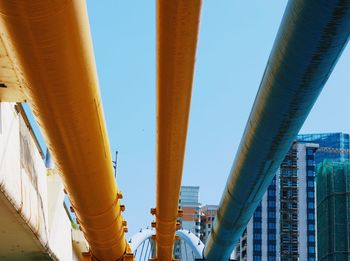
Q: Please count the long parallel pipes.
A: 3